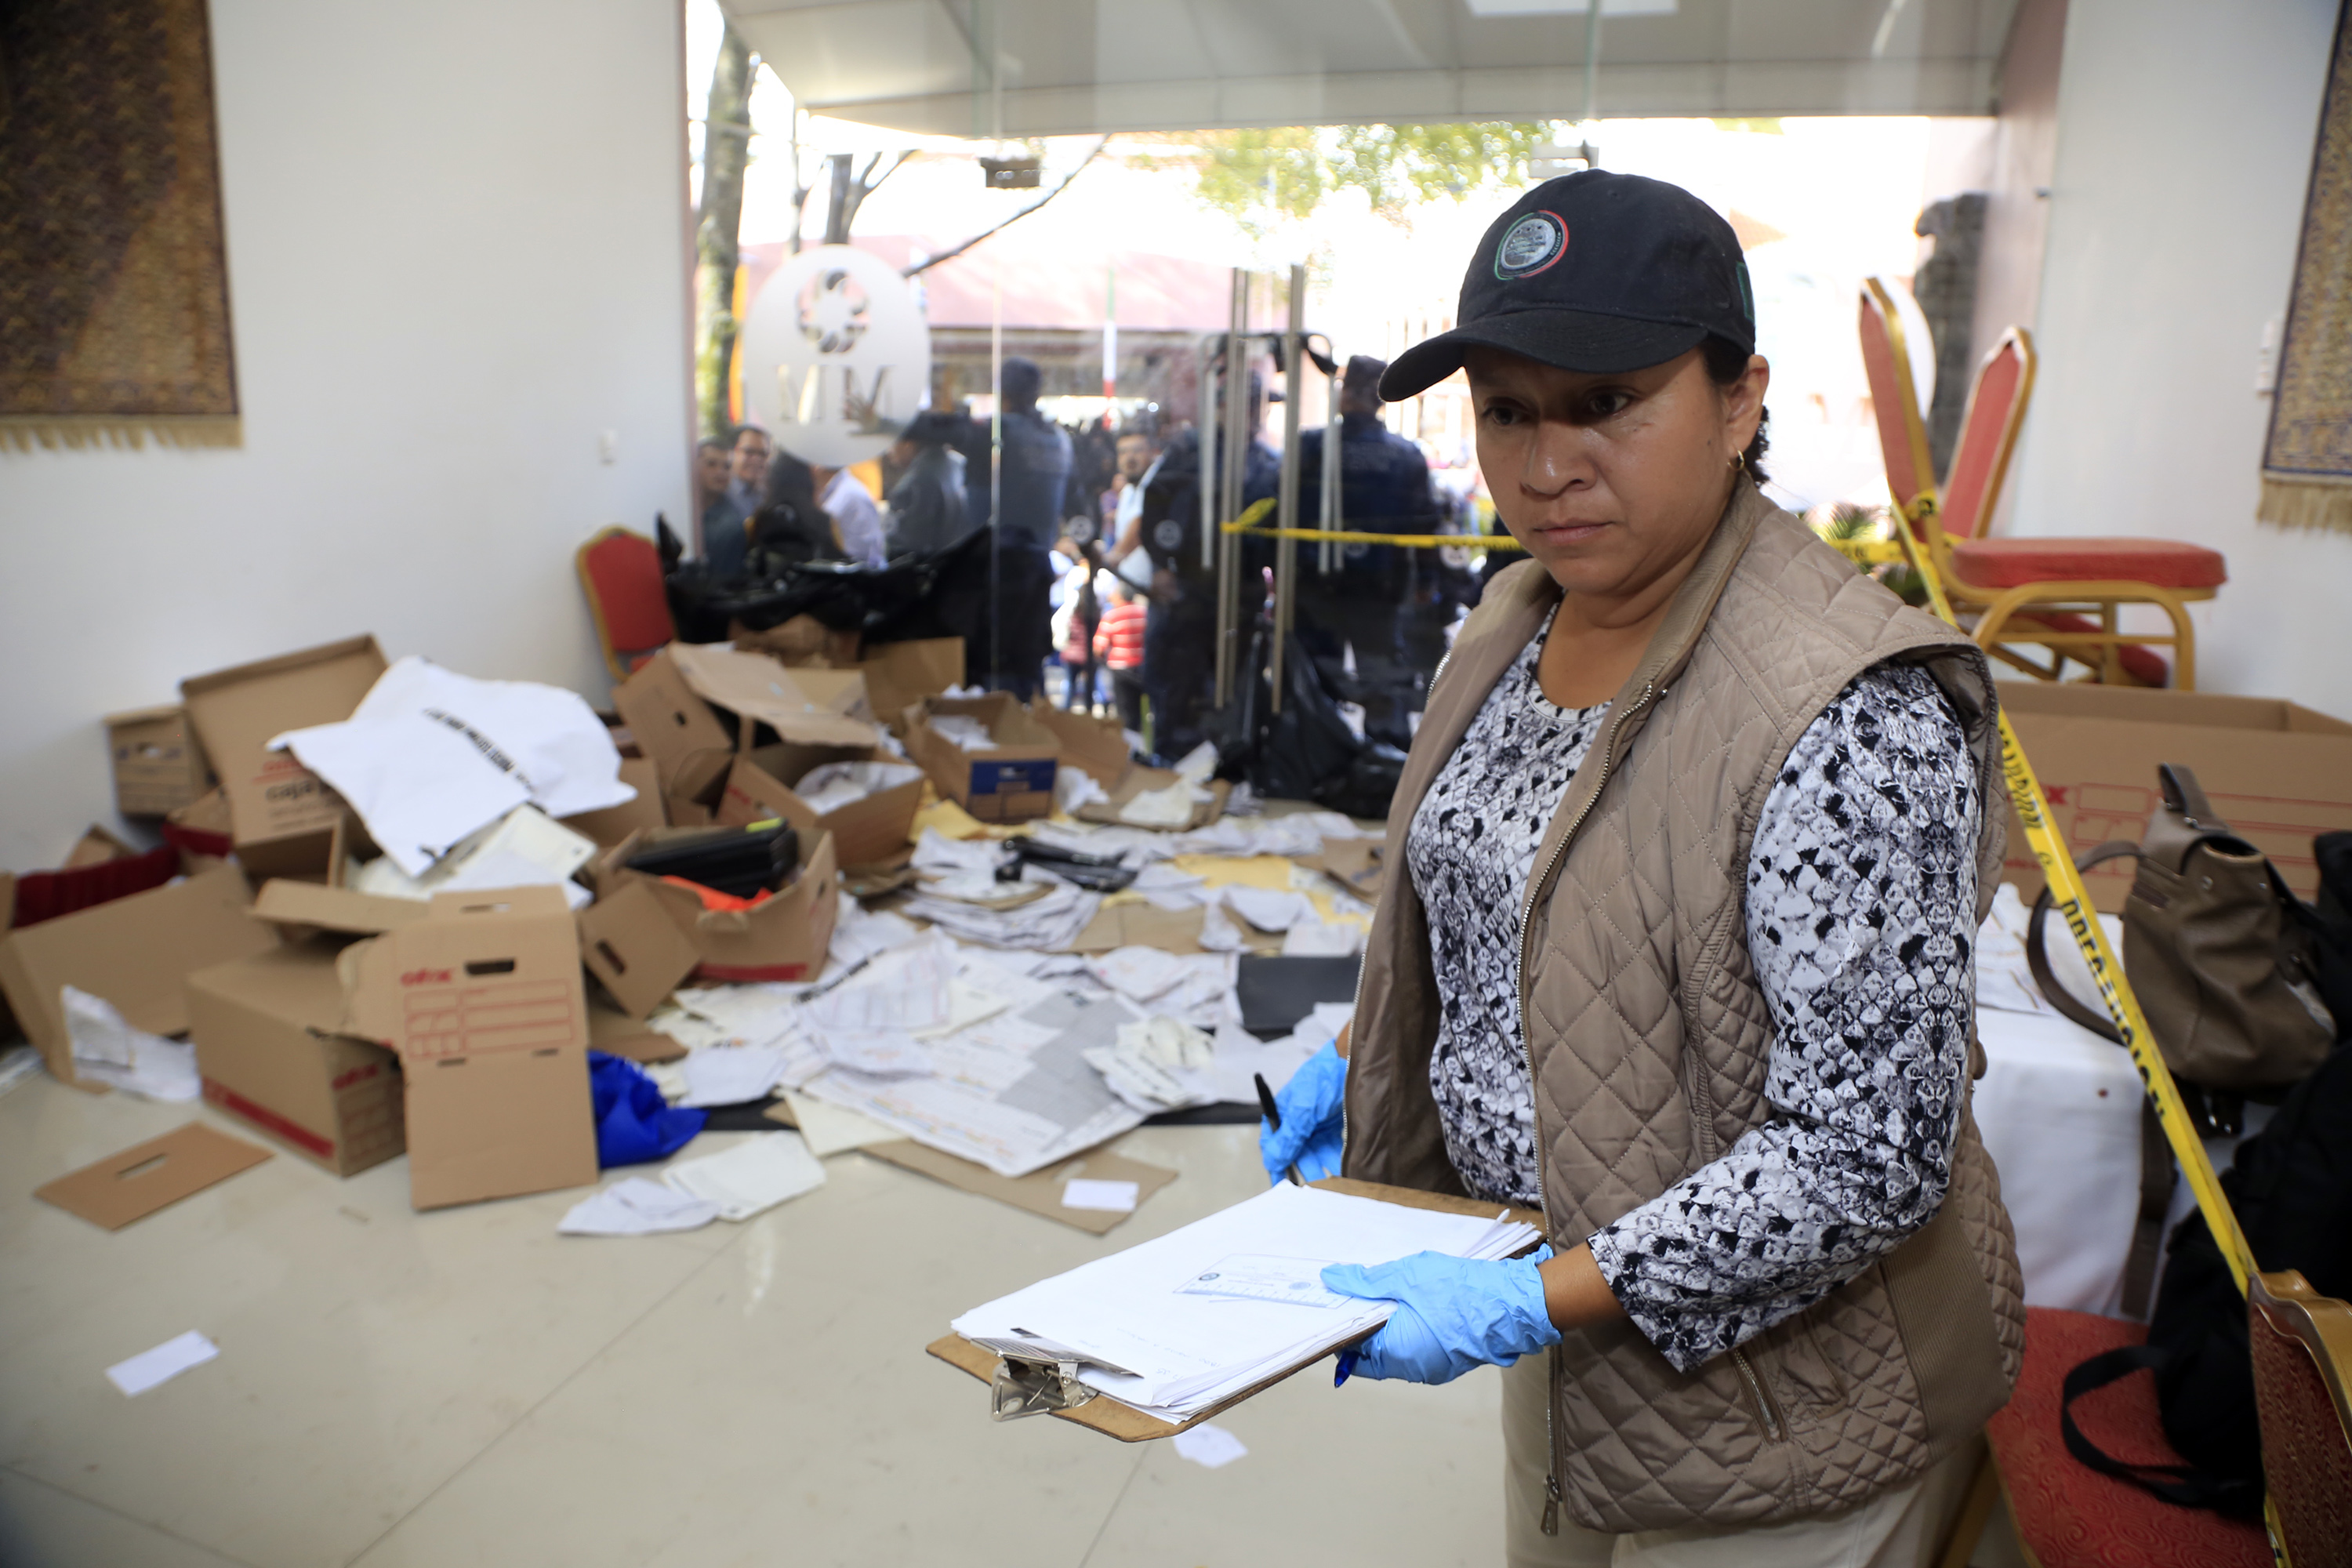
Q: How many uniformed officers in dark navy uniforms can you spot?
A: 3